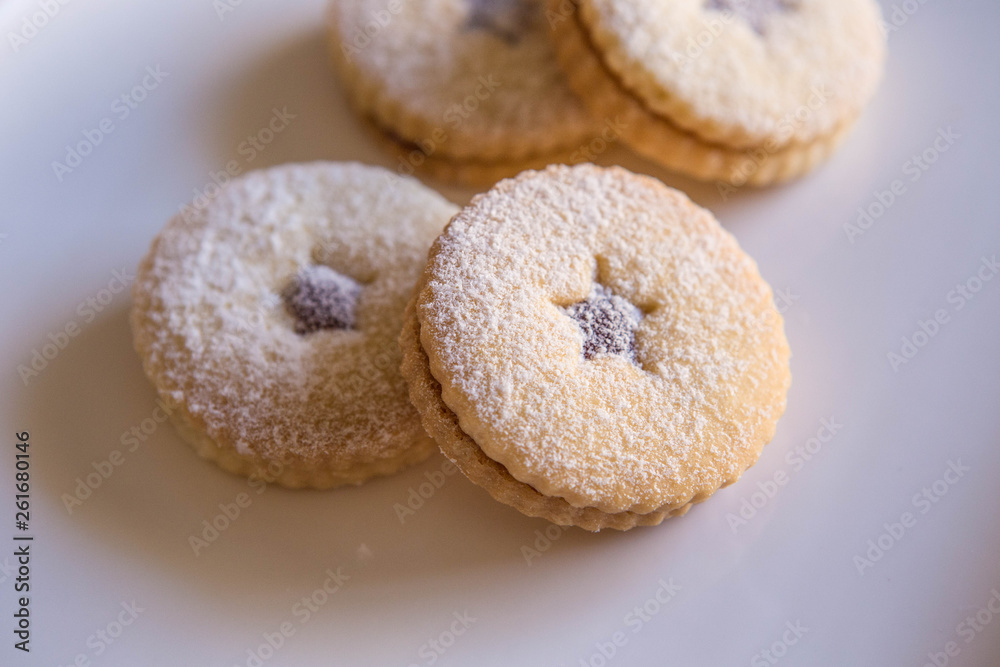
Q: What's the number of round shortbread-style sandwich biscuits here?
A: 4